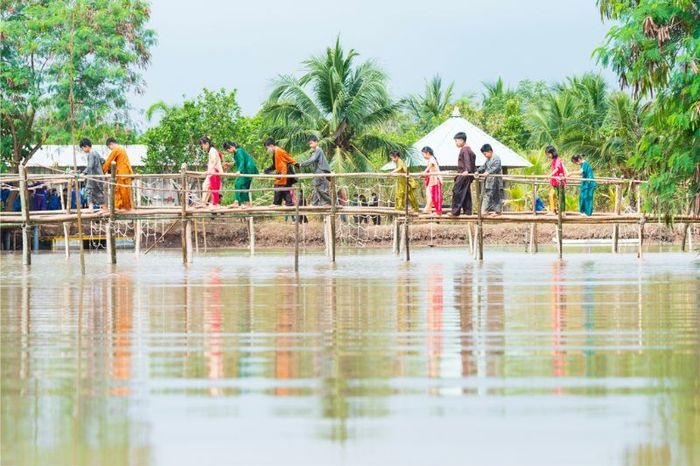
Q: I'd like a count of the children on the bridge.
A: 12